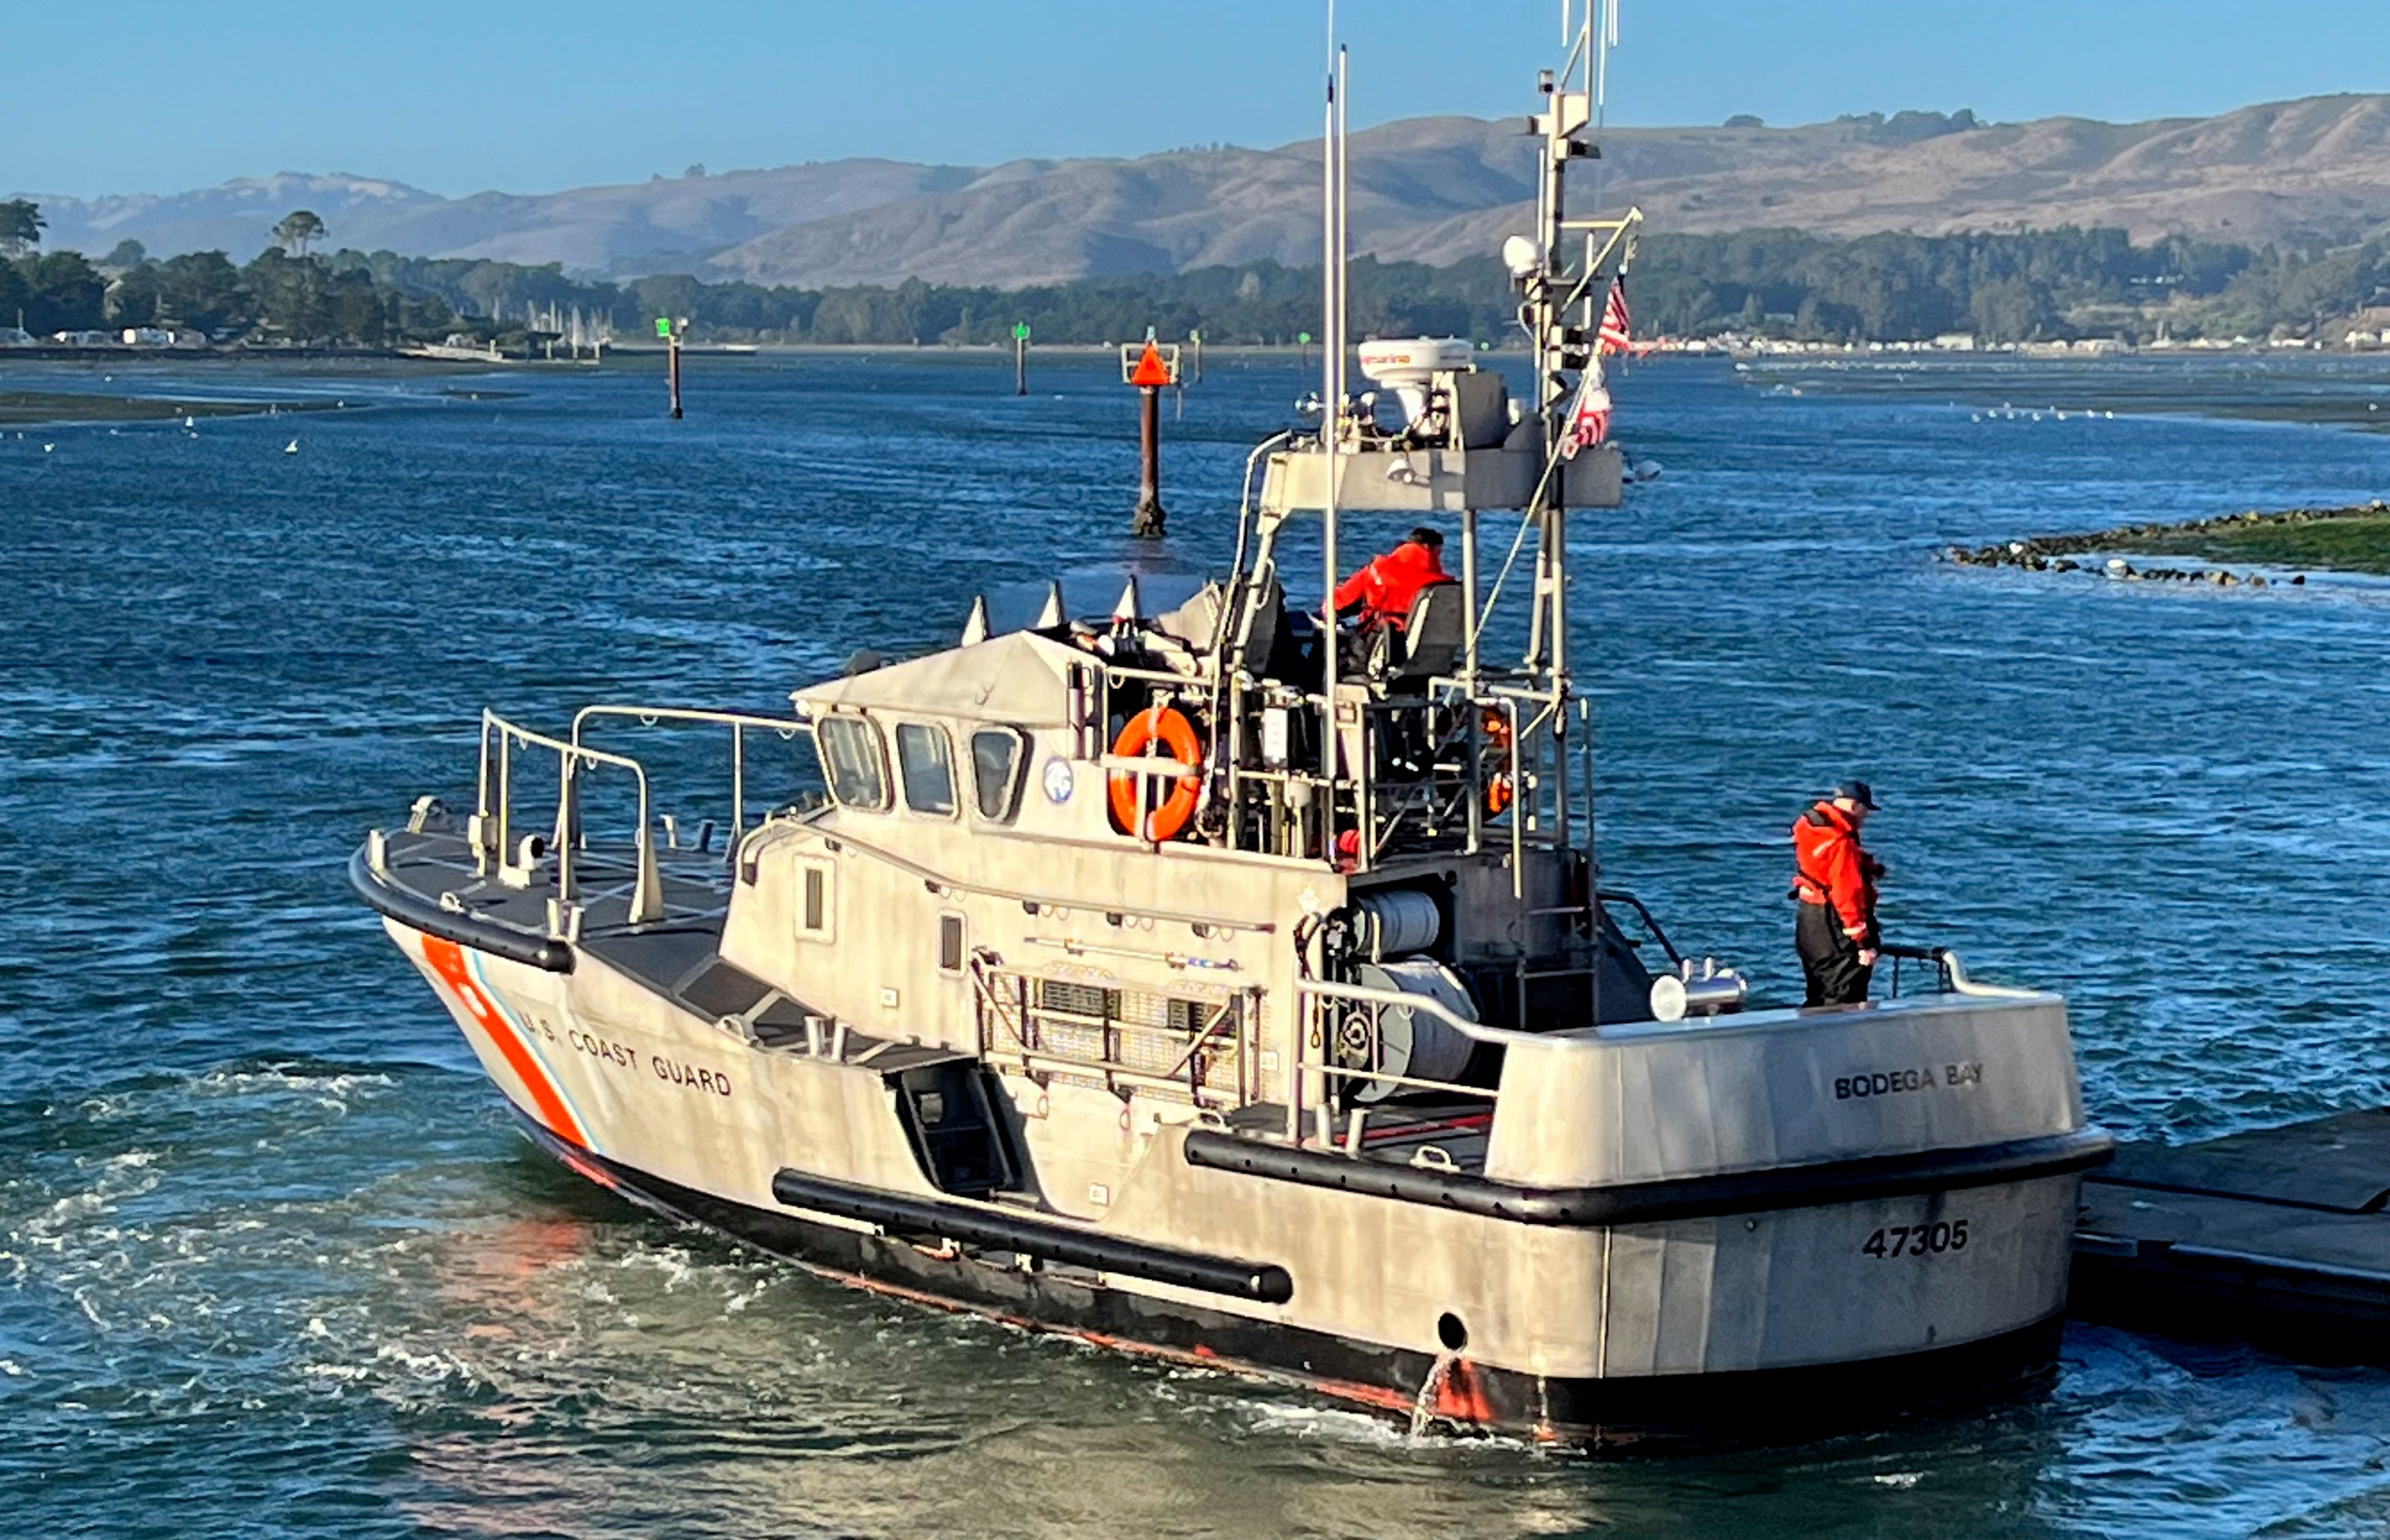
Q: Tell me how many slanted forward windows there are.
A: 3